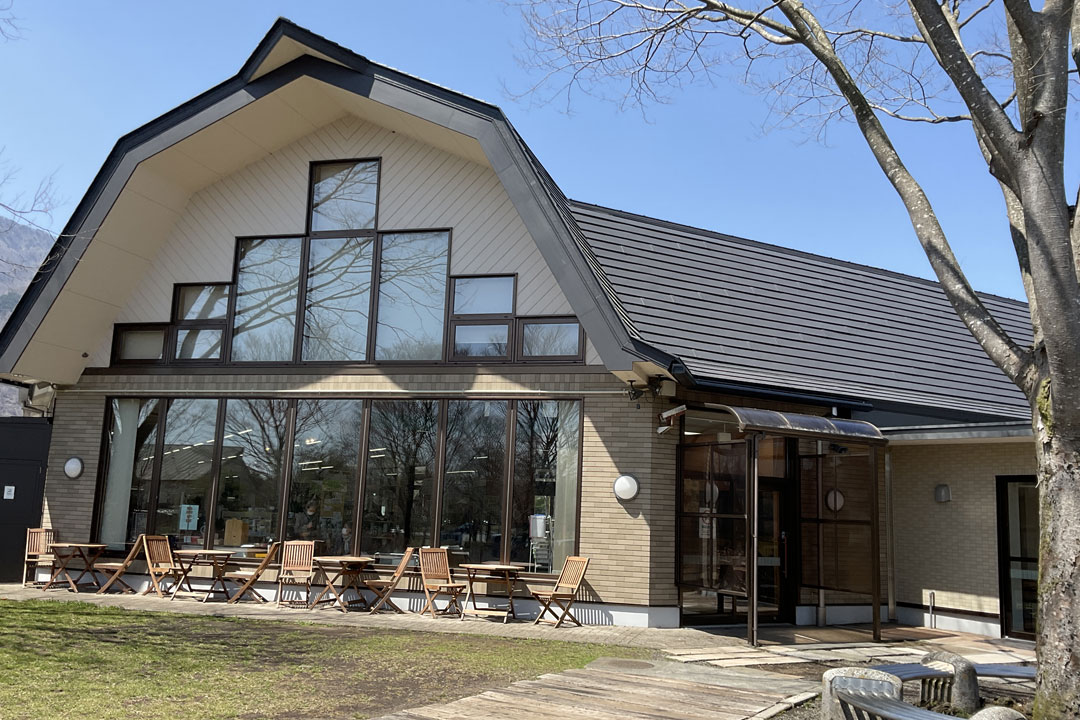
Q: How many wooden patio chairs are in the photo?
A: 8